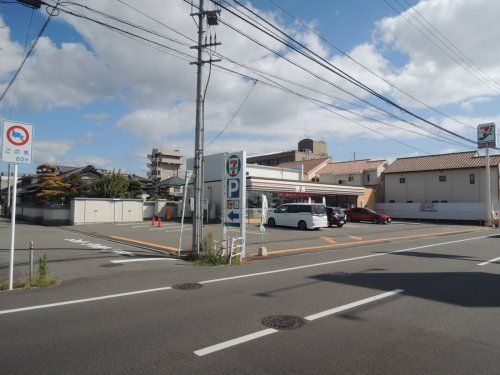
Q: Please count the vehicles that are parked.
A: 3